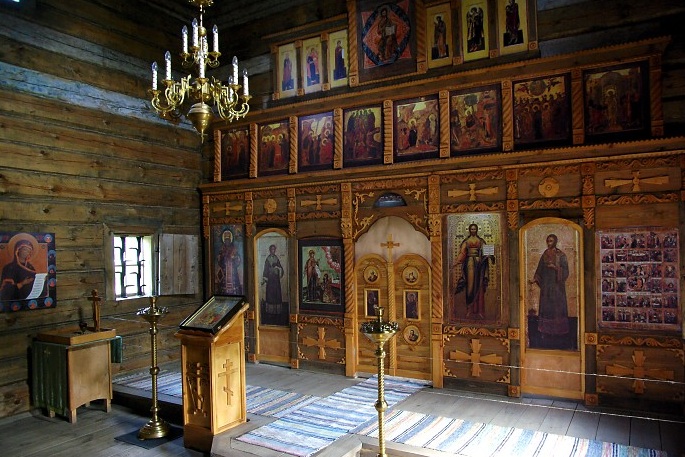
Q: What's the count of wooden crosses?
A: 11